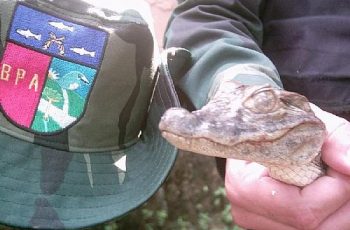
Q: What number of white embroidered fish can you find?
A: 3